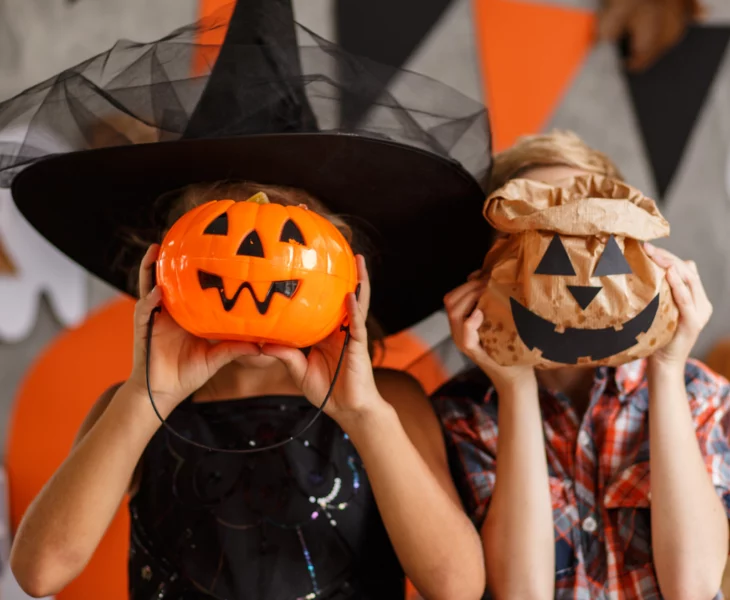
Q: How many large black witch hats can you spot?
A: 1